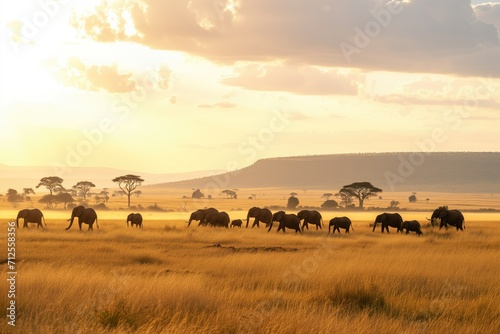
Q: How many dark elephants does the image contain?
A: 13